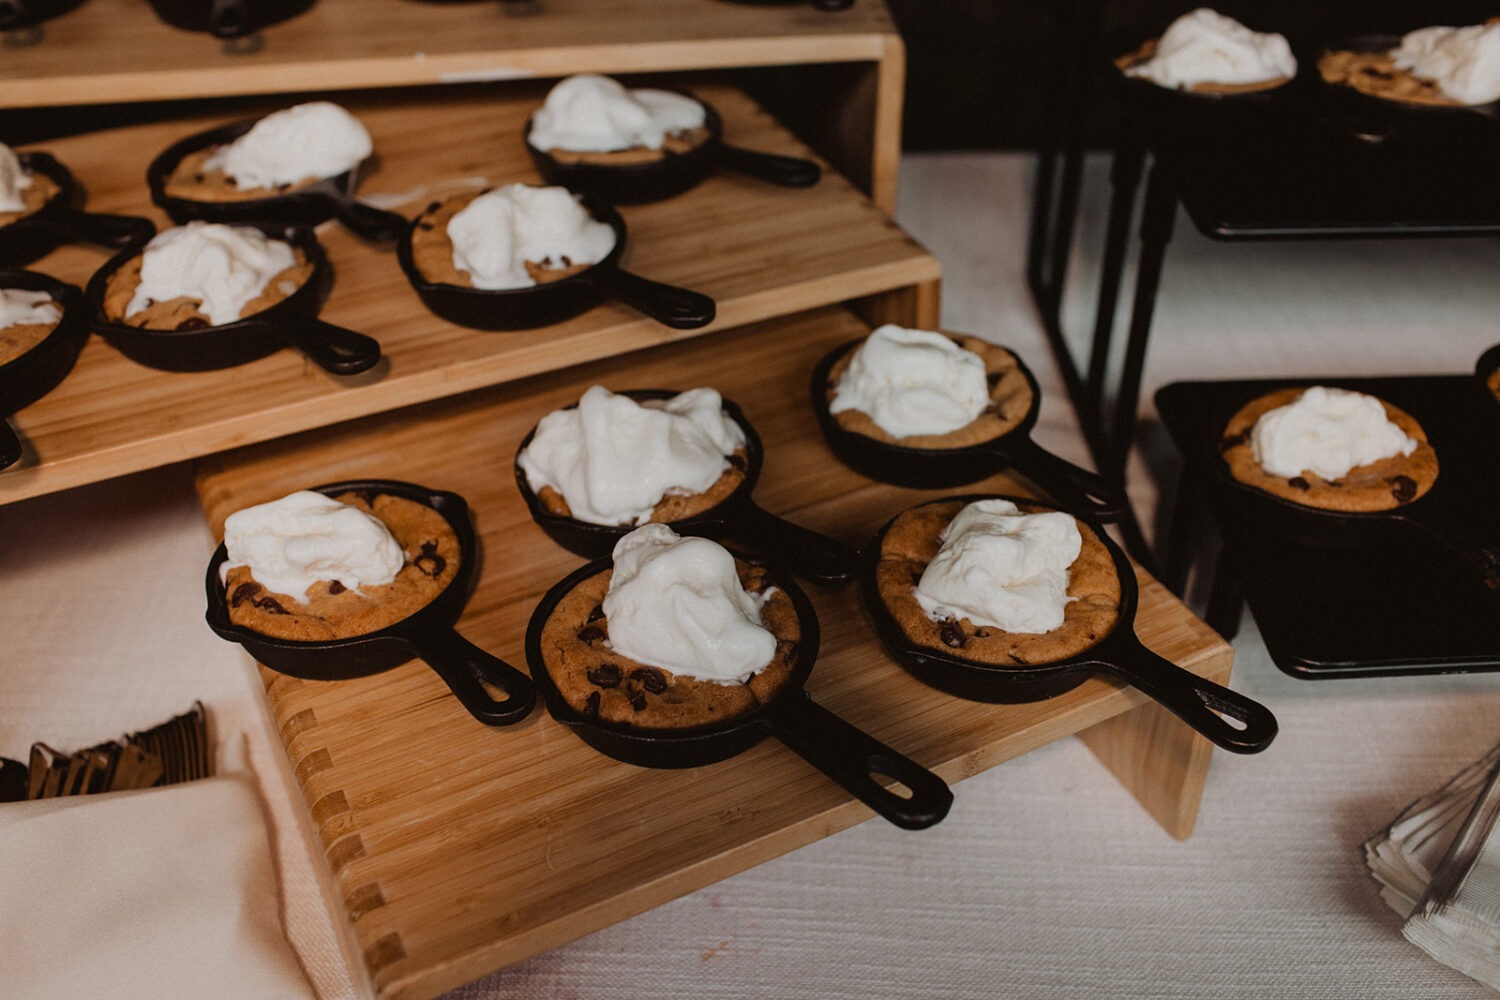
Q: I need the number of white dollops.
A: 14